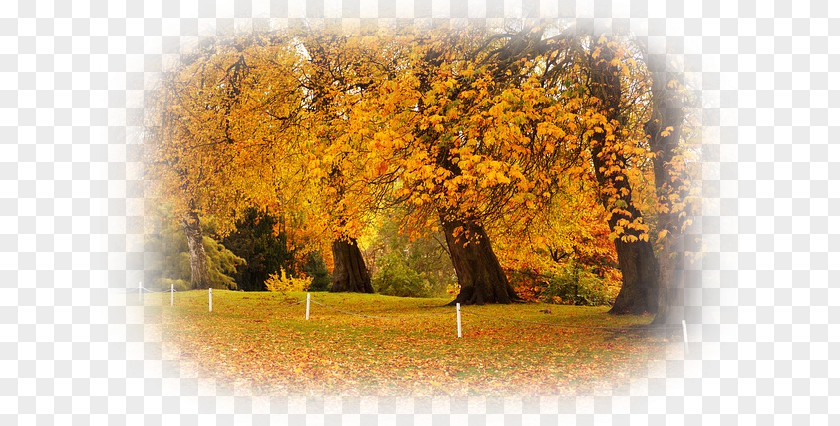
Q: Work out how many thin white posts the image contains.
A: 6